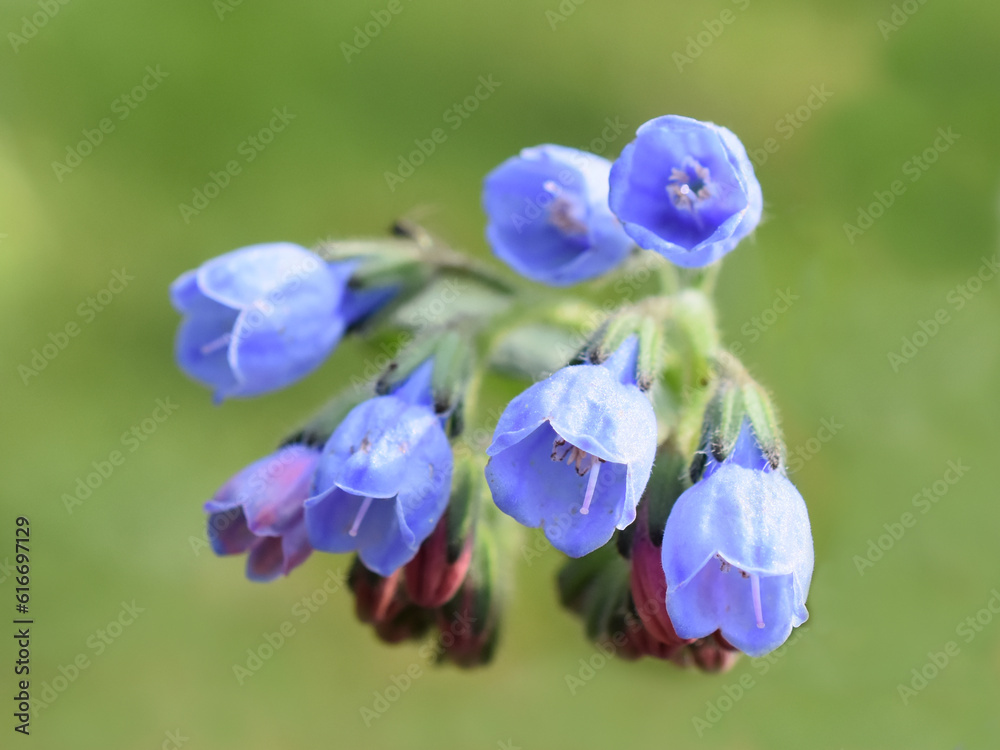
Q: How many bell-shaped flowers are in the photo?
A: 7